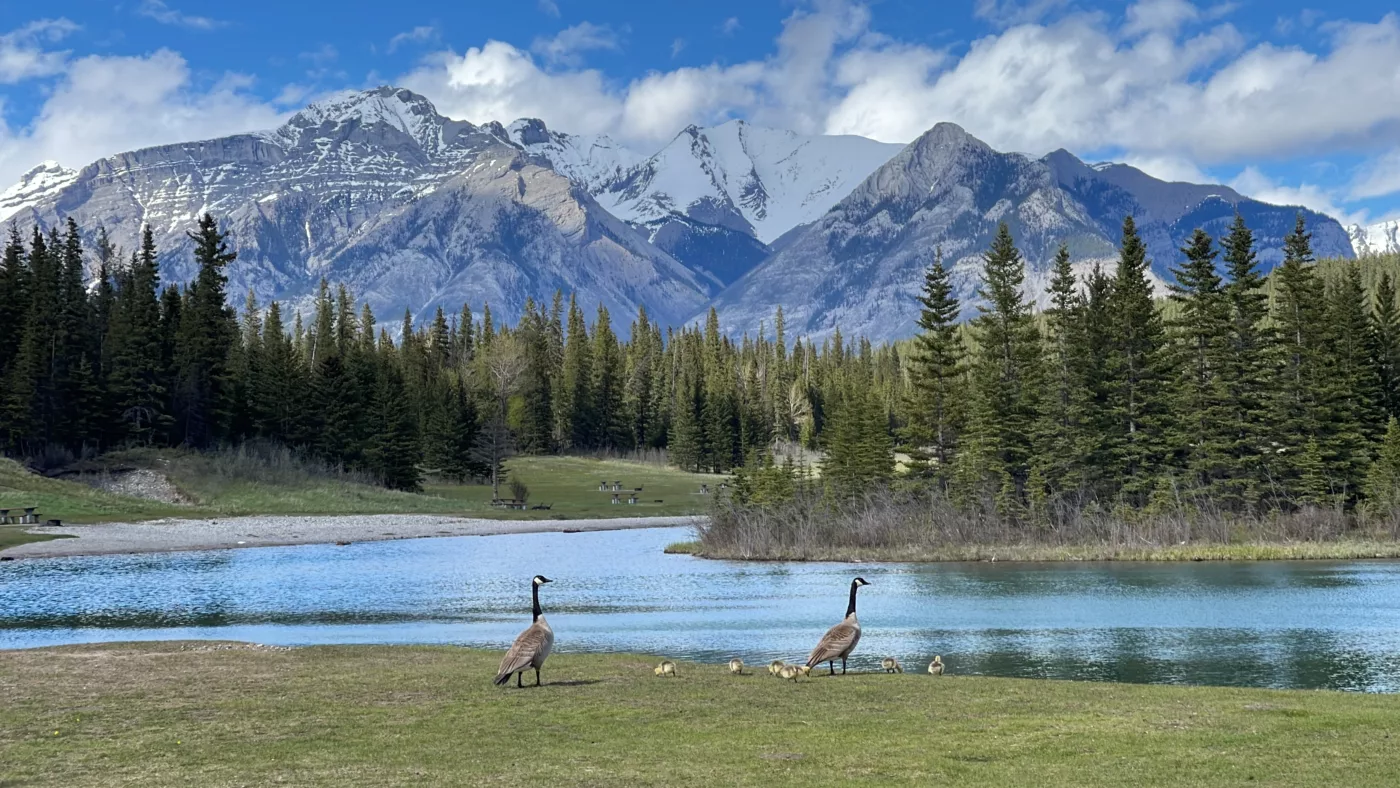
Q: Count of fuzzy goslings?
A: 6